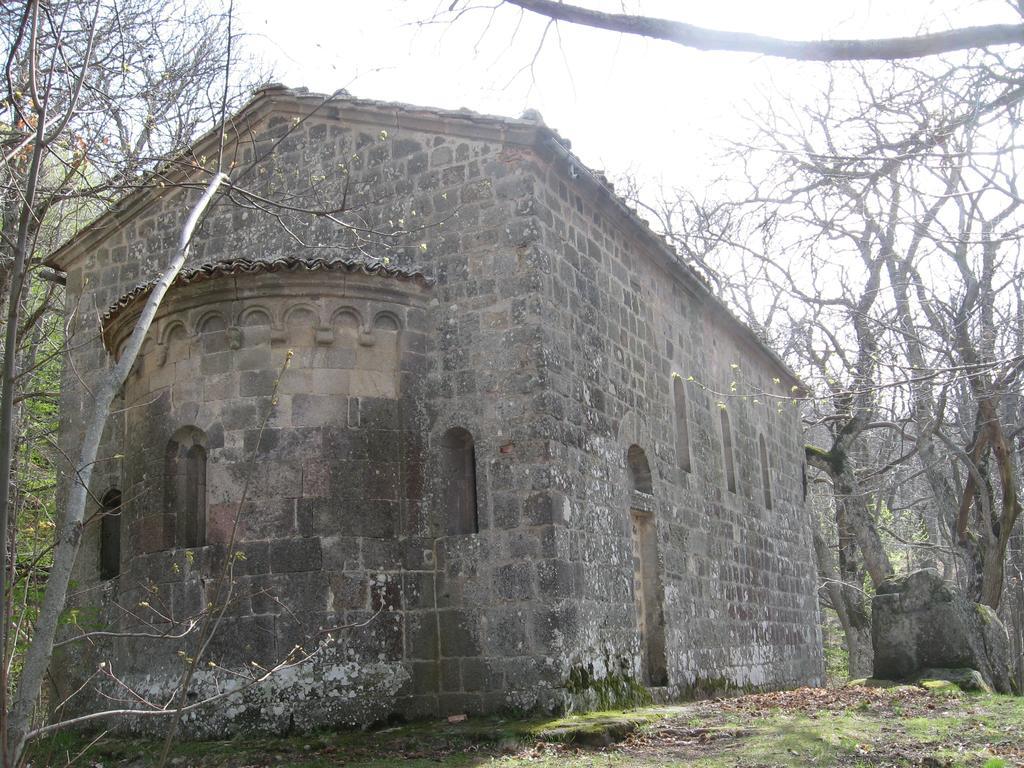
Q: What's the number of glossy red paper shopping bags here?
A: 0